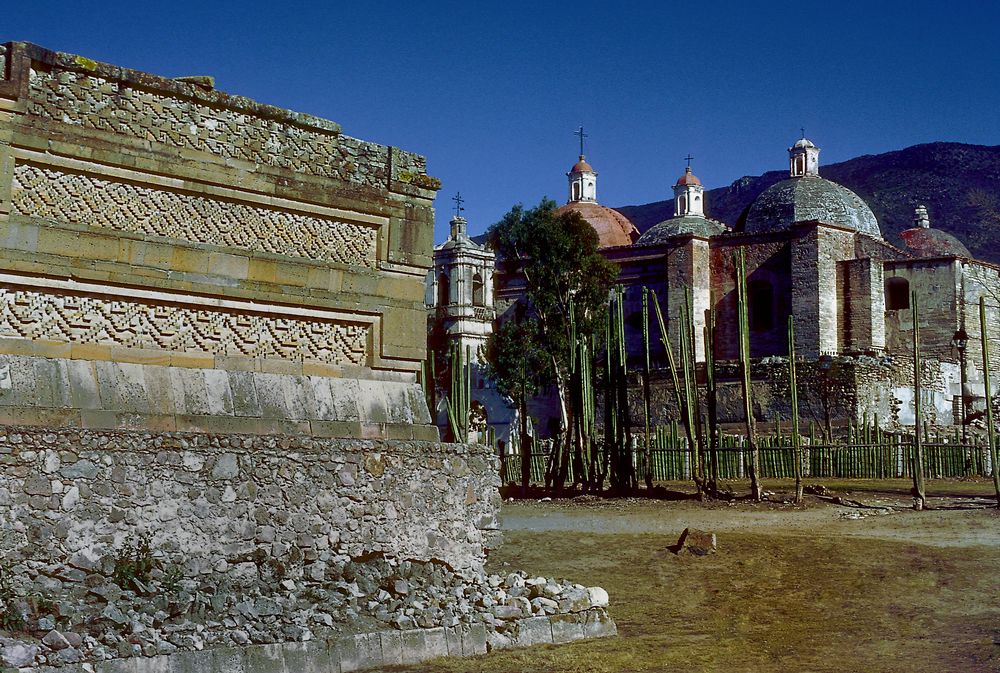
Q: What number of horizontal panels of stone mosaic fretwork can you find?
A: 3